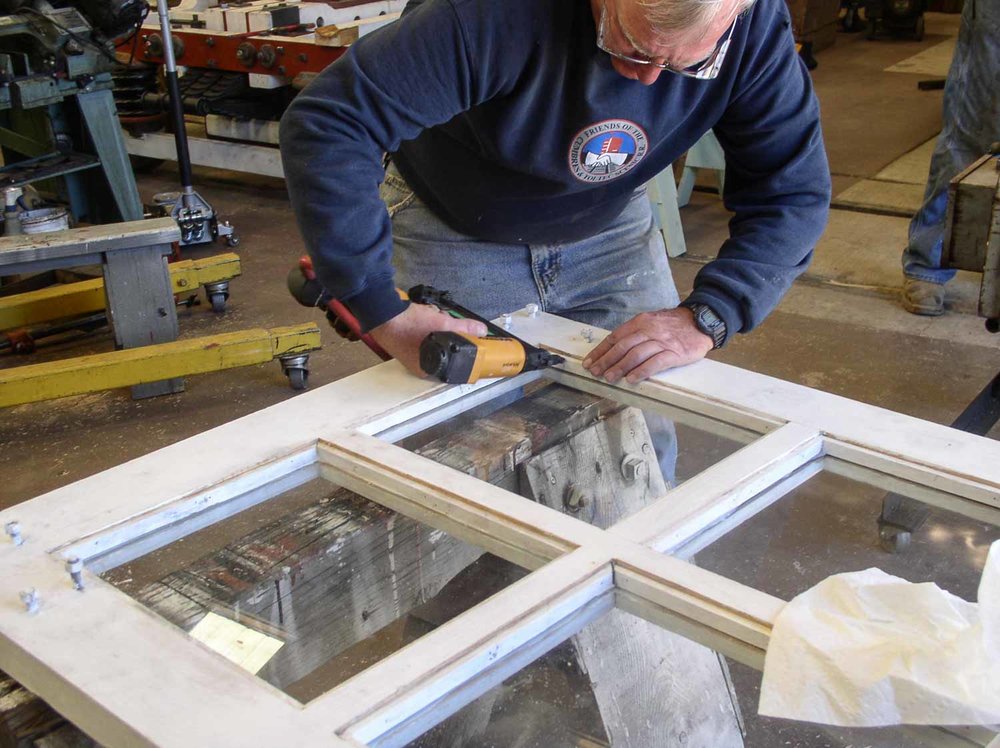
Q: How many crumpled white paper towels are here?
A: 1